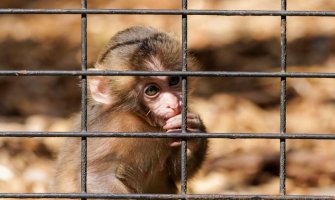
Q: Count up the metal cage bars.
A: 7